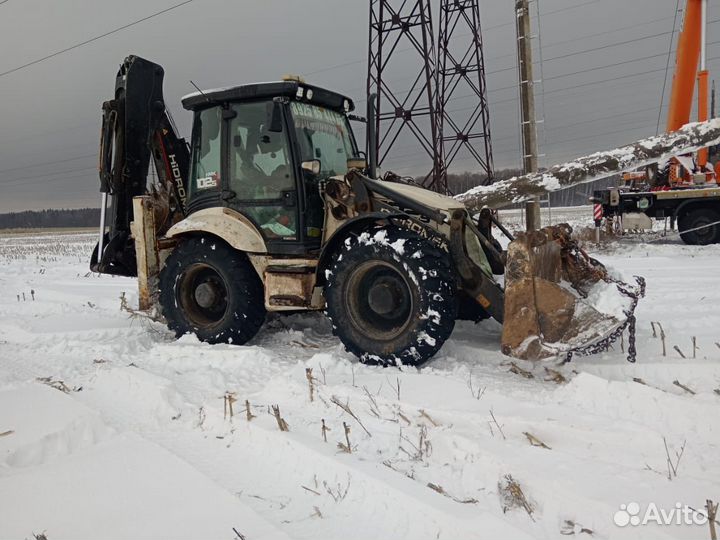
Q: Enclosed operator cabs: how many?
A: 1